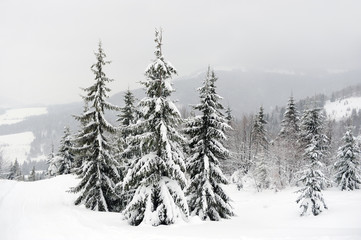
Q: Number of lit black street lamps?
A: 0